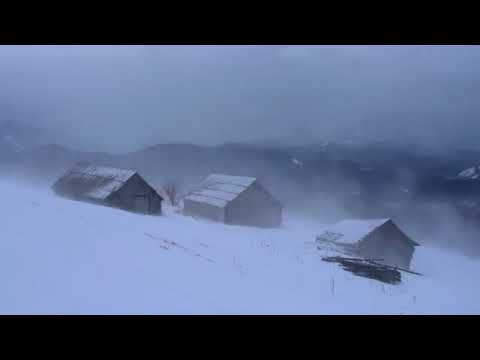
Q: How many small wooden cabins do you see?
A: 3